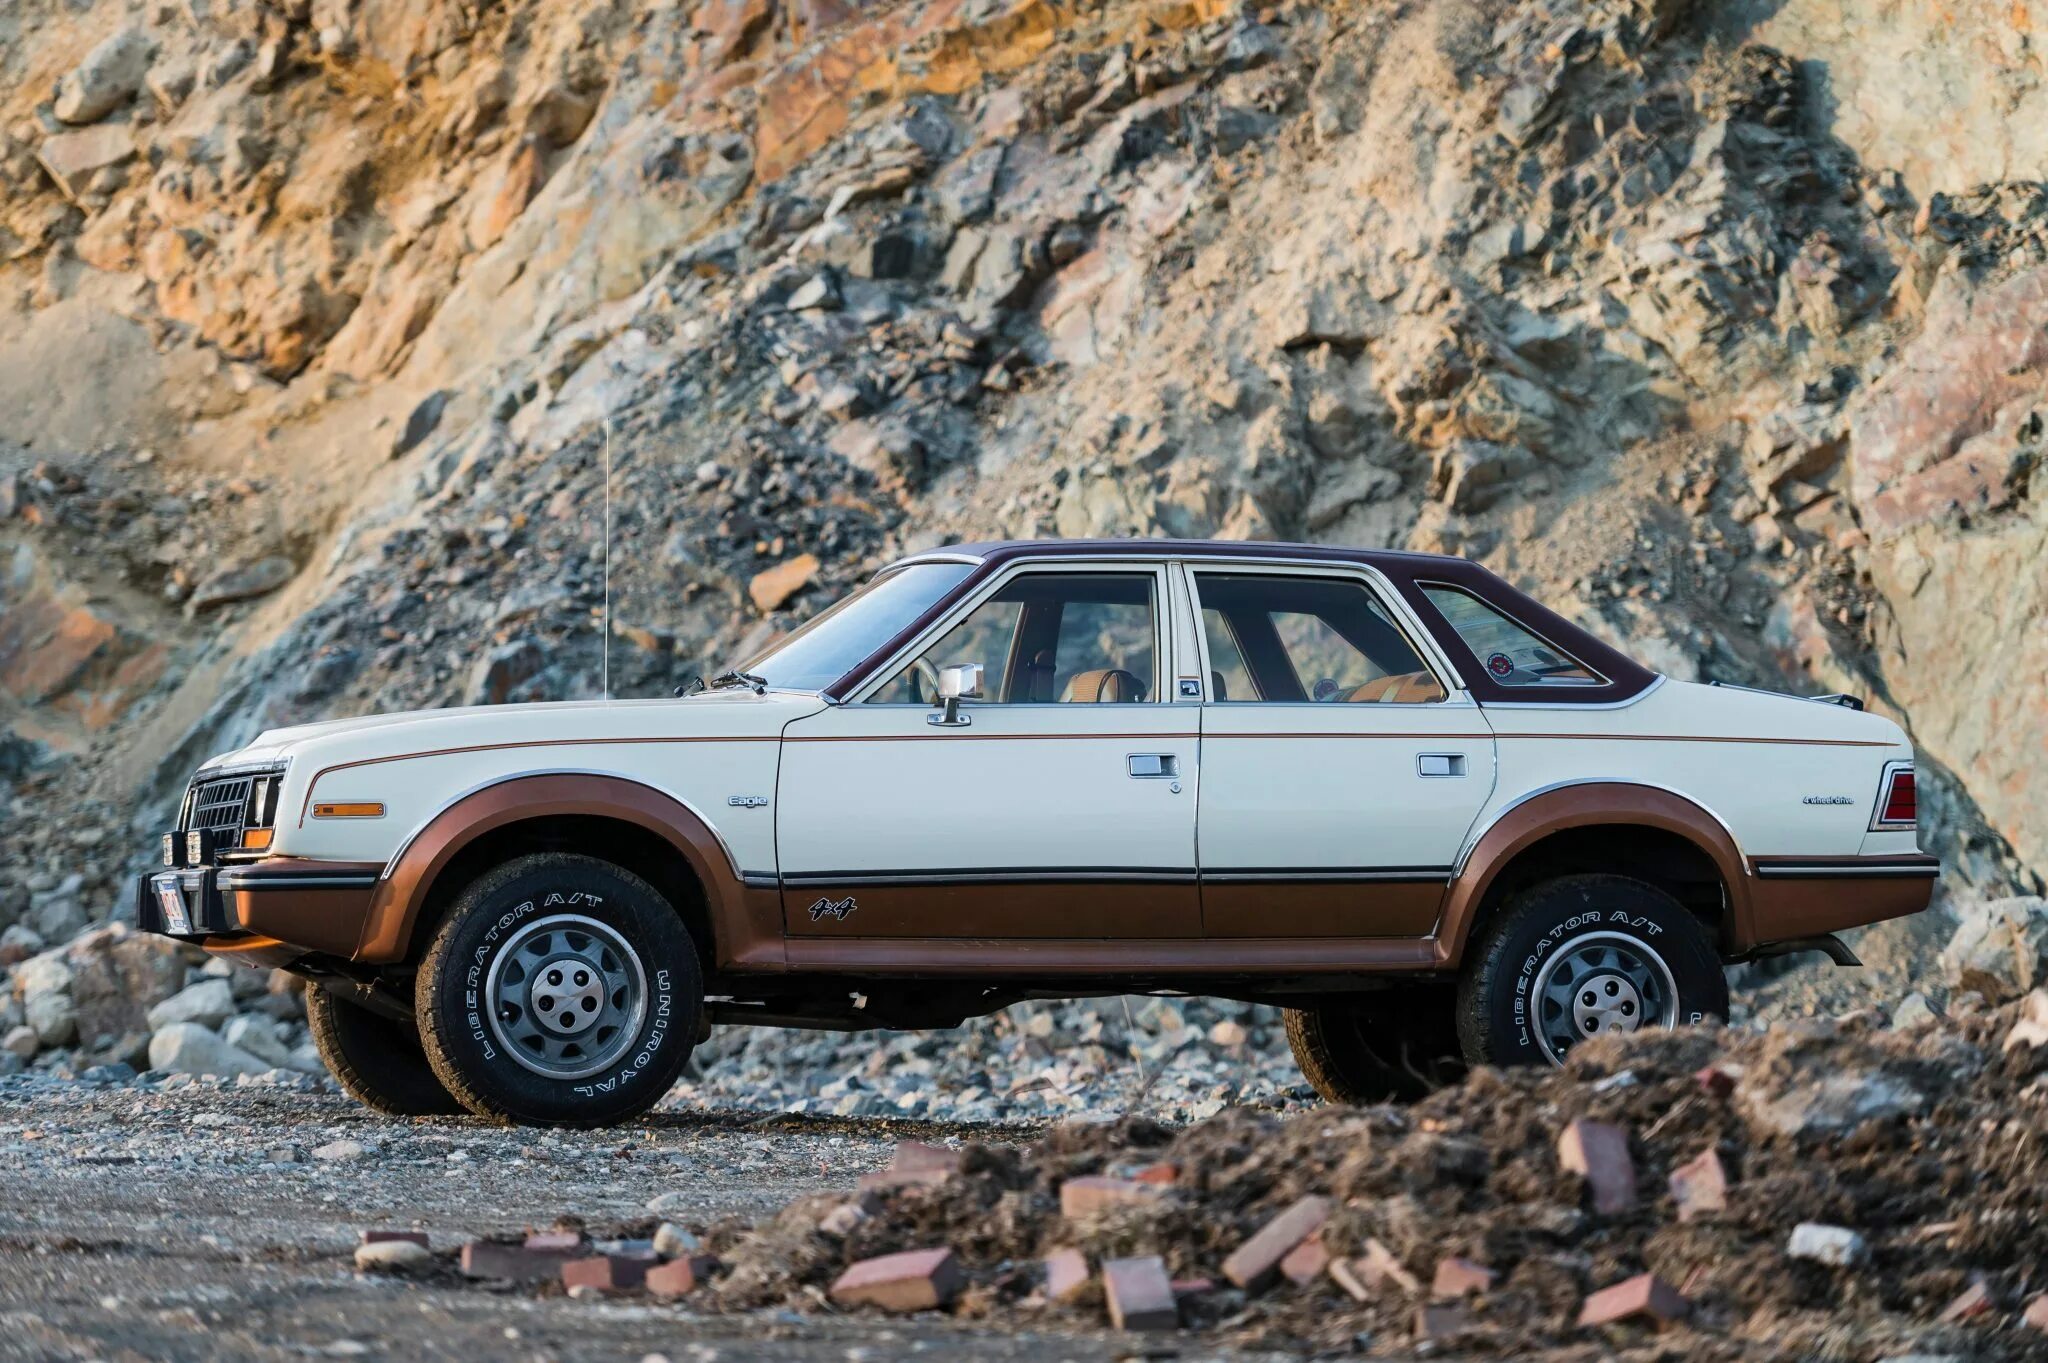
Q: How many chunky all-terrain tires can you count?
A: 4